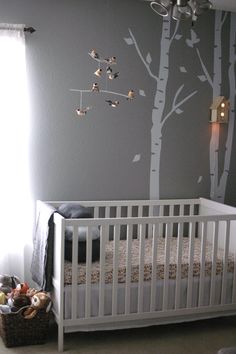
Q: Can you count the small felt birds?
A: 8